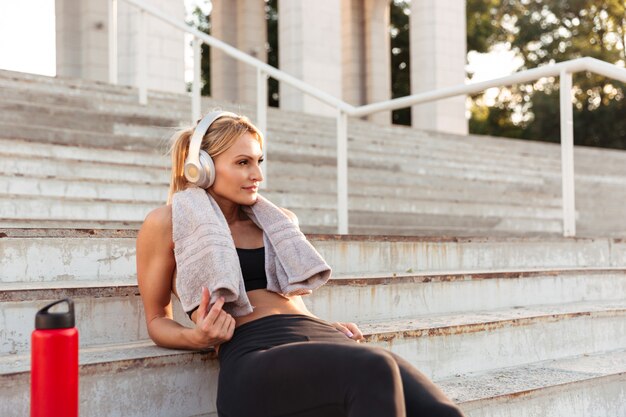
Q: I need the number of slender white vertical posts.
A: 6